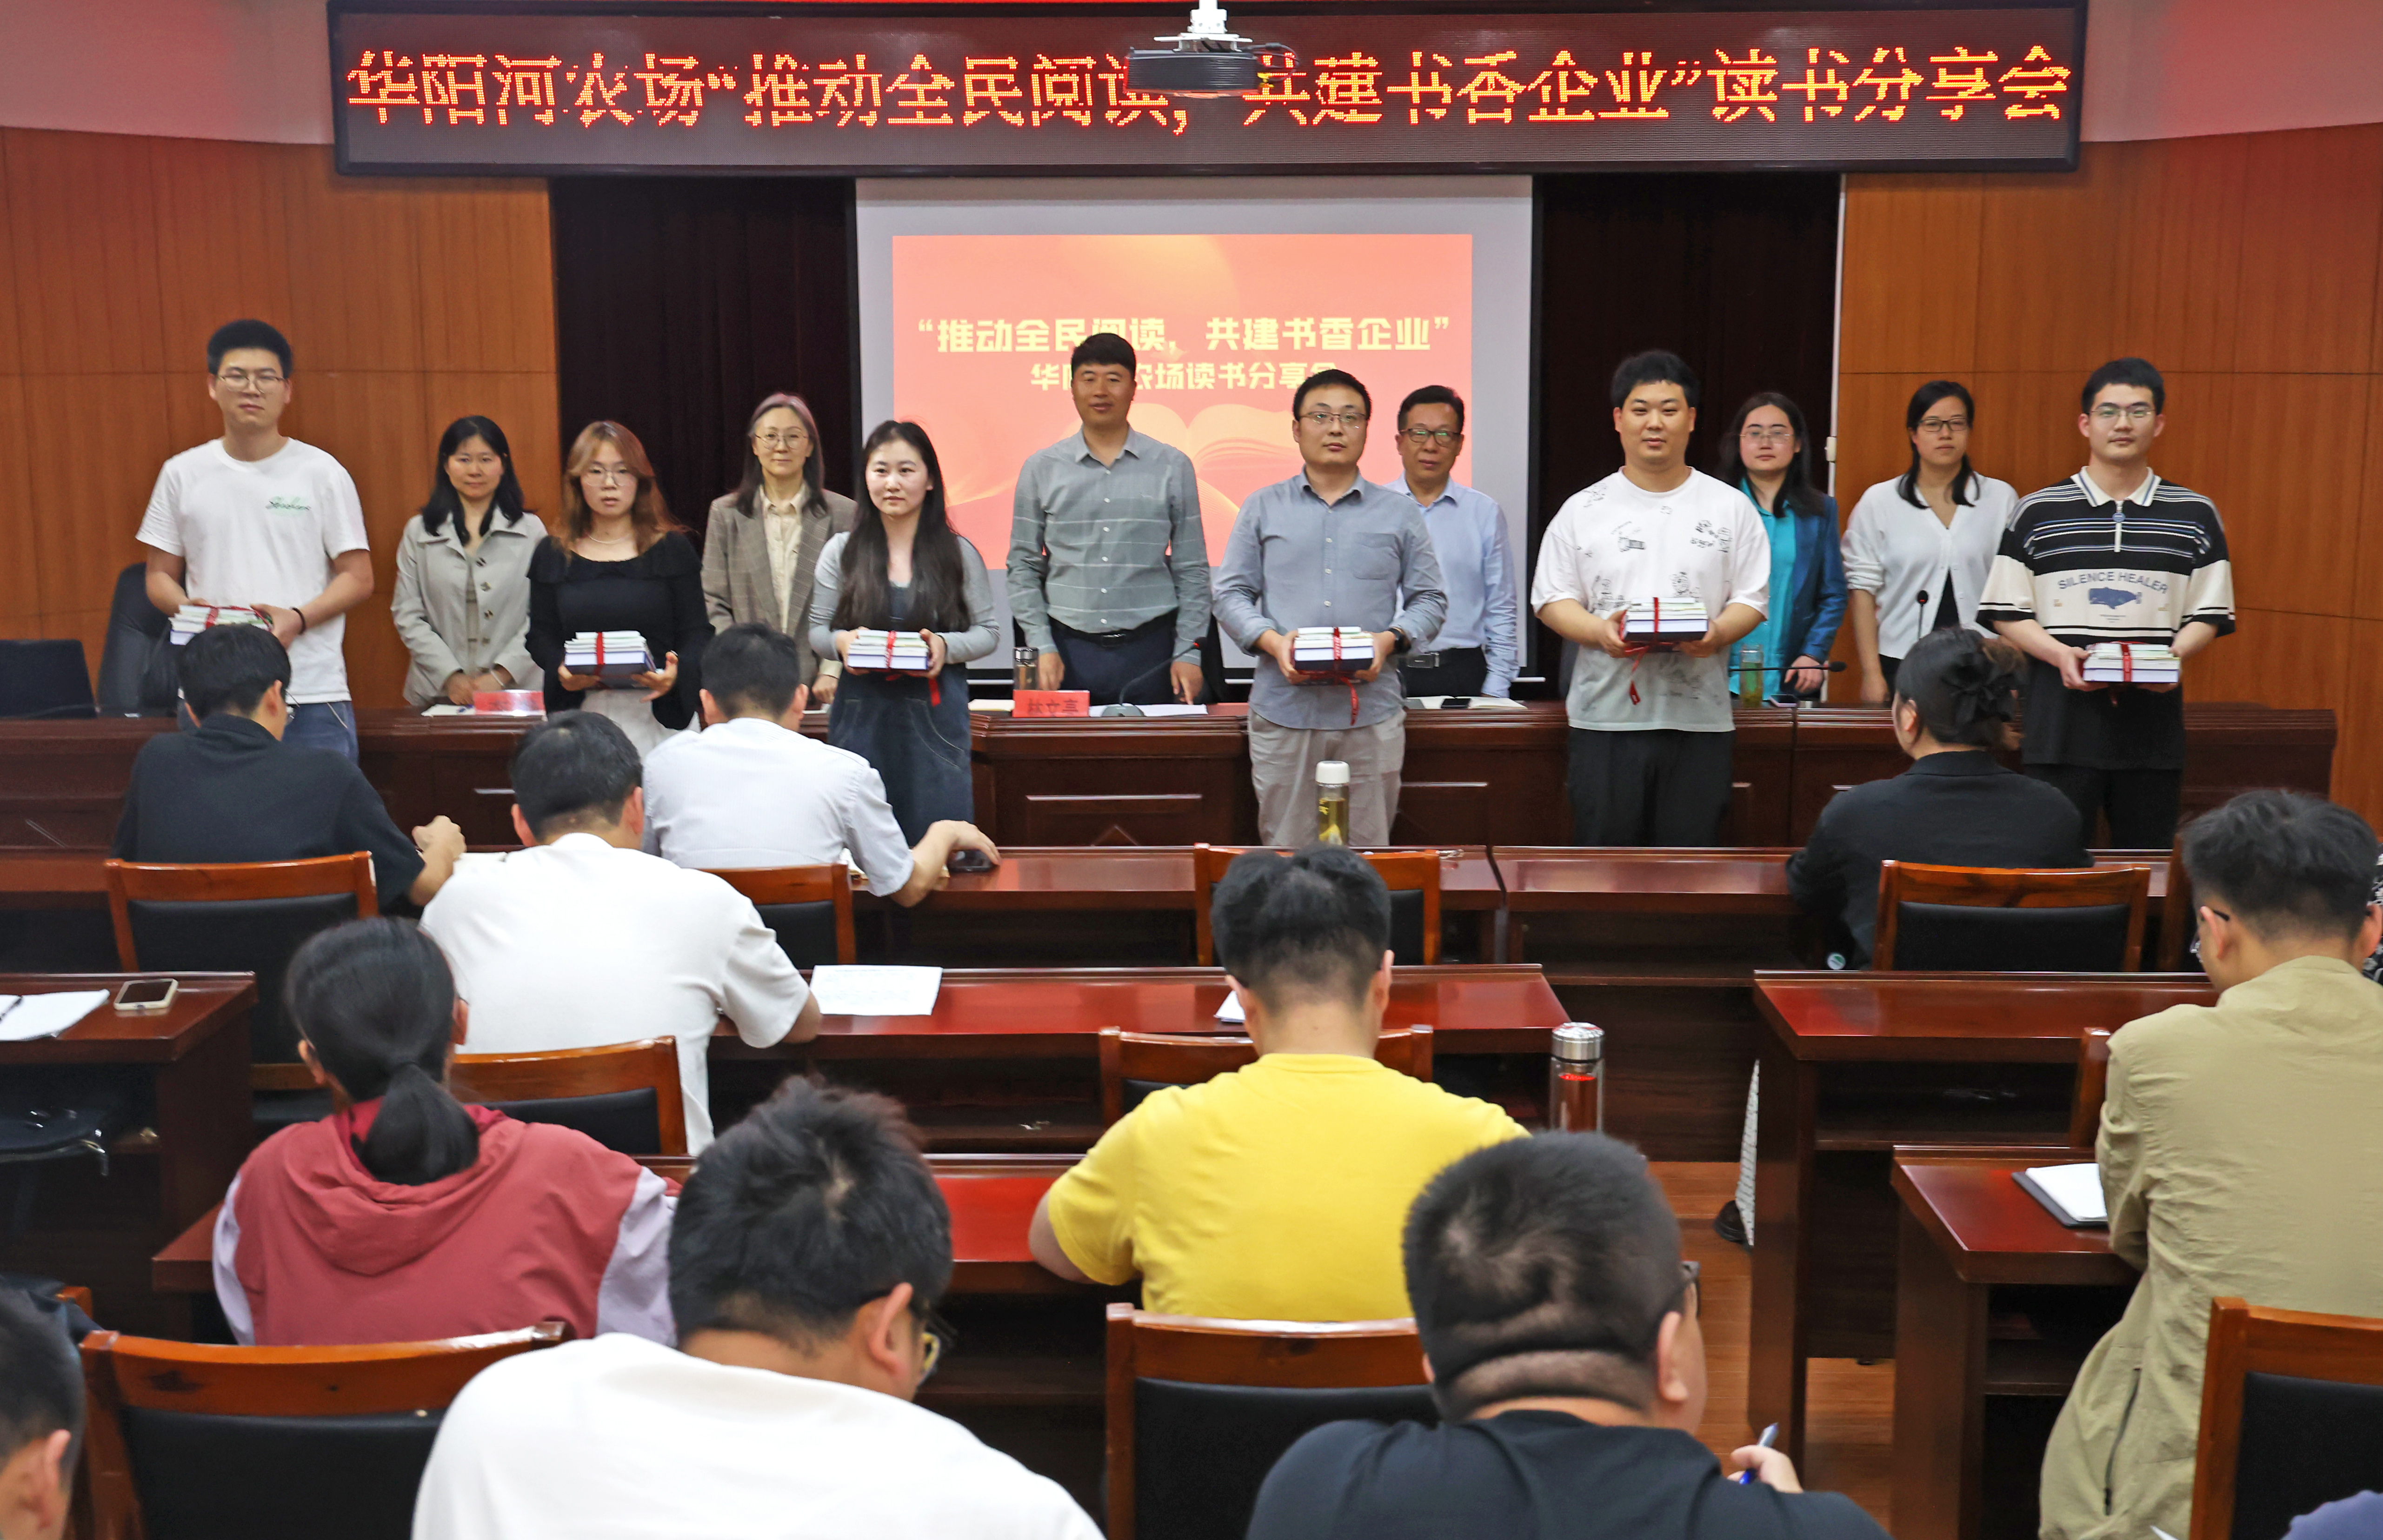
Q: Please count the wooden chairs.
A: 12